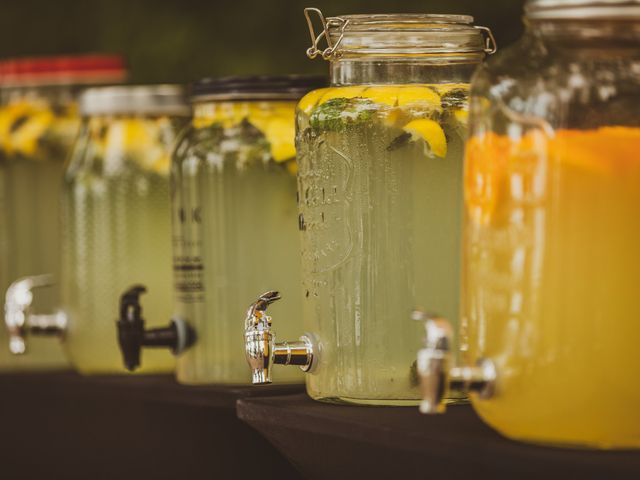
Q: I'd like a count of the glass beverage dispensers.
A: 5